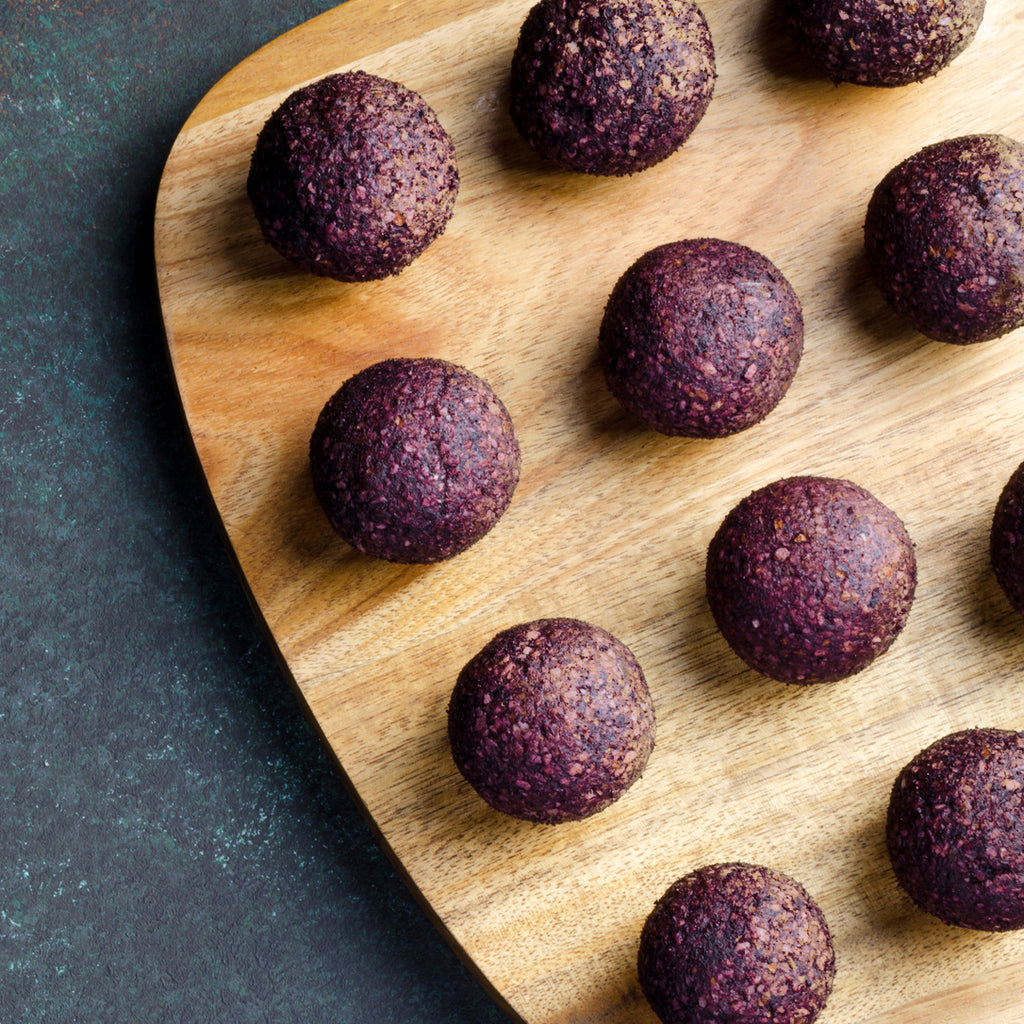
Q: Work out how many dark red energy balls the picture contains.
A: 11